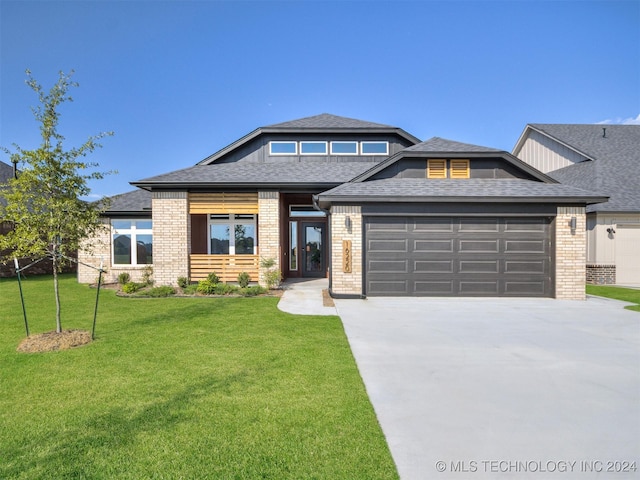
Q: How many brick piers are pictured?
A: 4